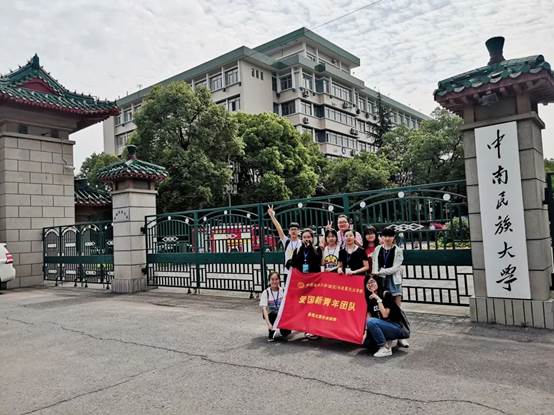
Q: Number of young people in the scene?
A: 9